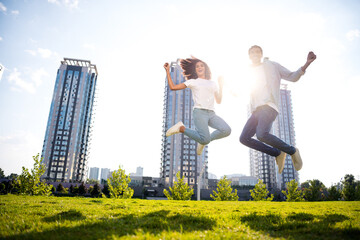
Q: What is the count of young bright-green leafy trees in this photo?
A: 6